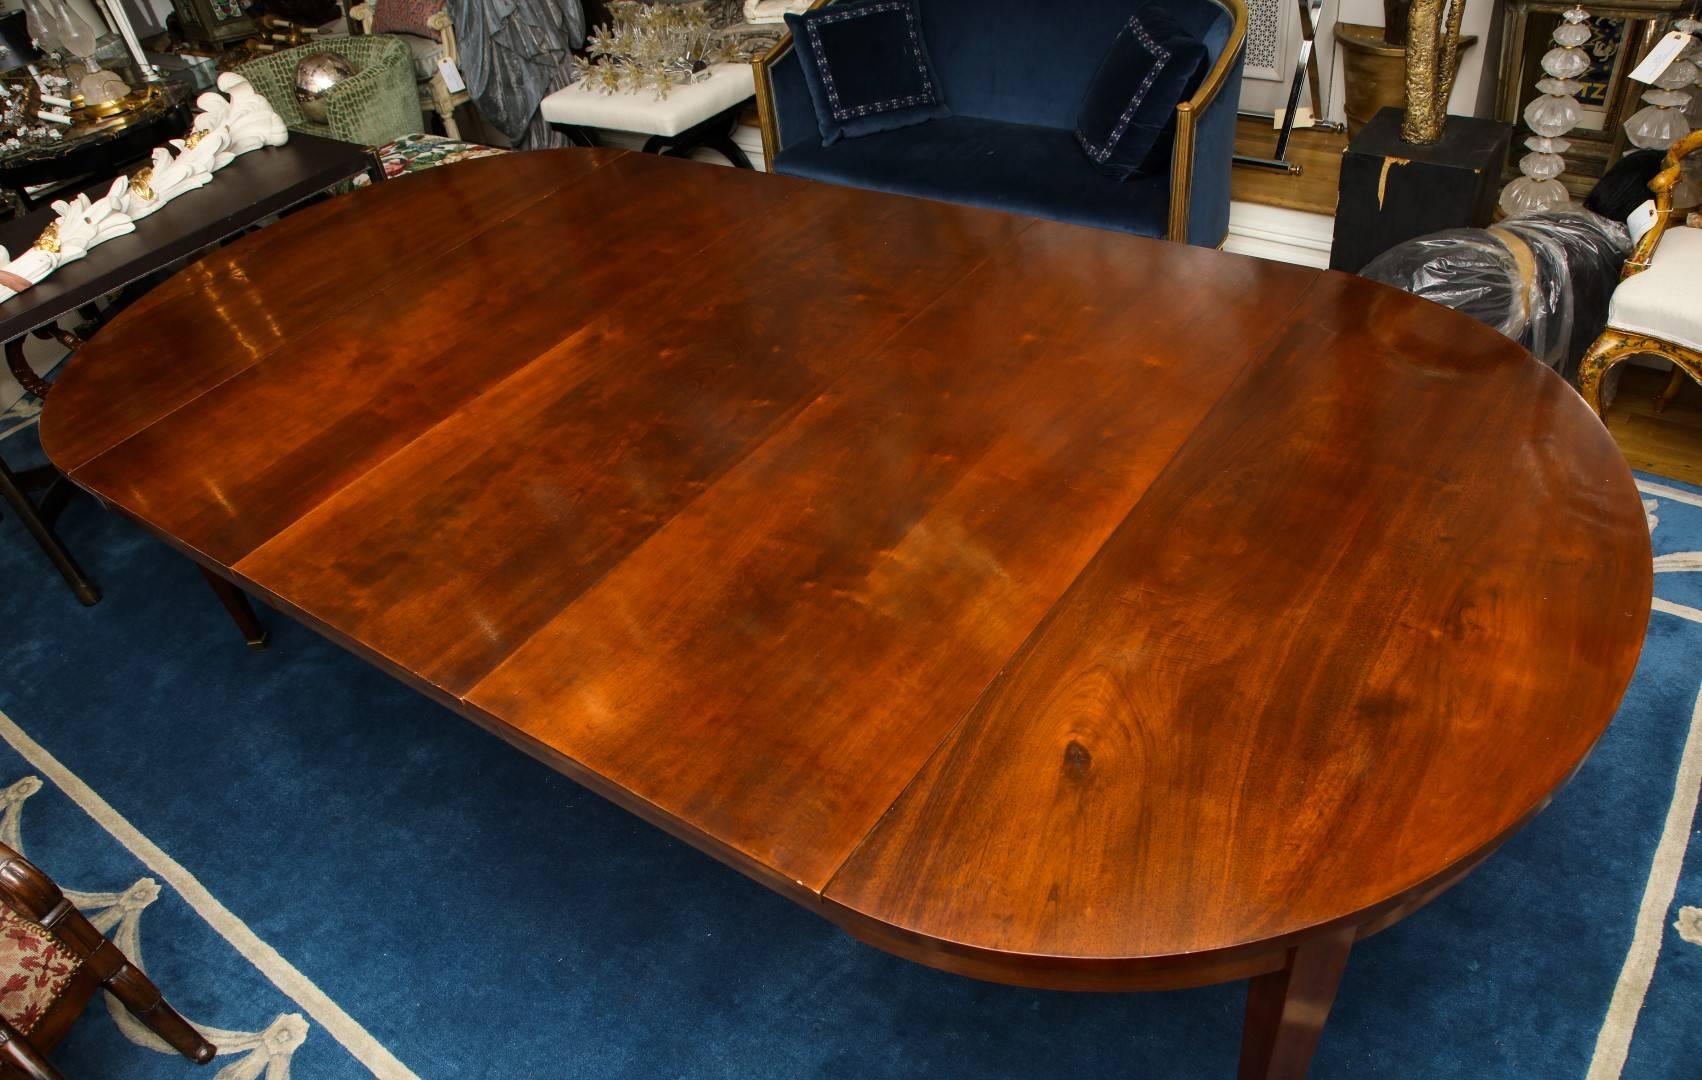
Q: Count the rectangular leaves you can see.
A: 3